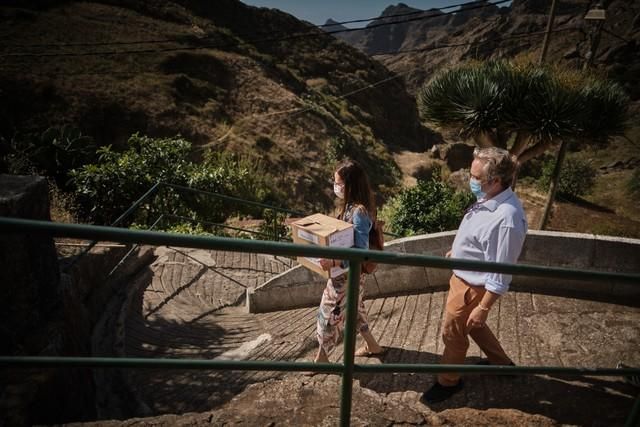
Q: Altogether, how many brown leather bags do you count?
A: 1